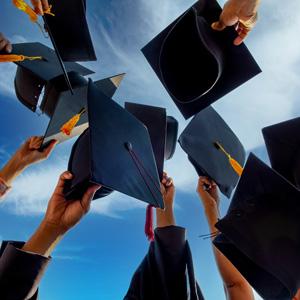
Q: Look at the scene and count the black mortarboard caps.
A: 9